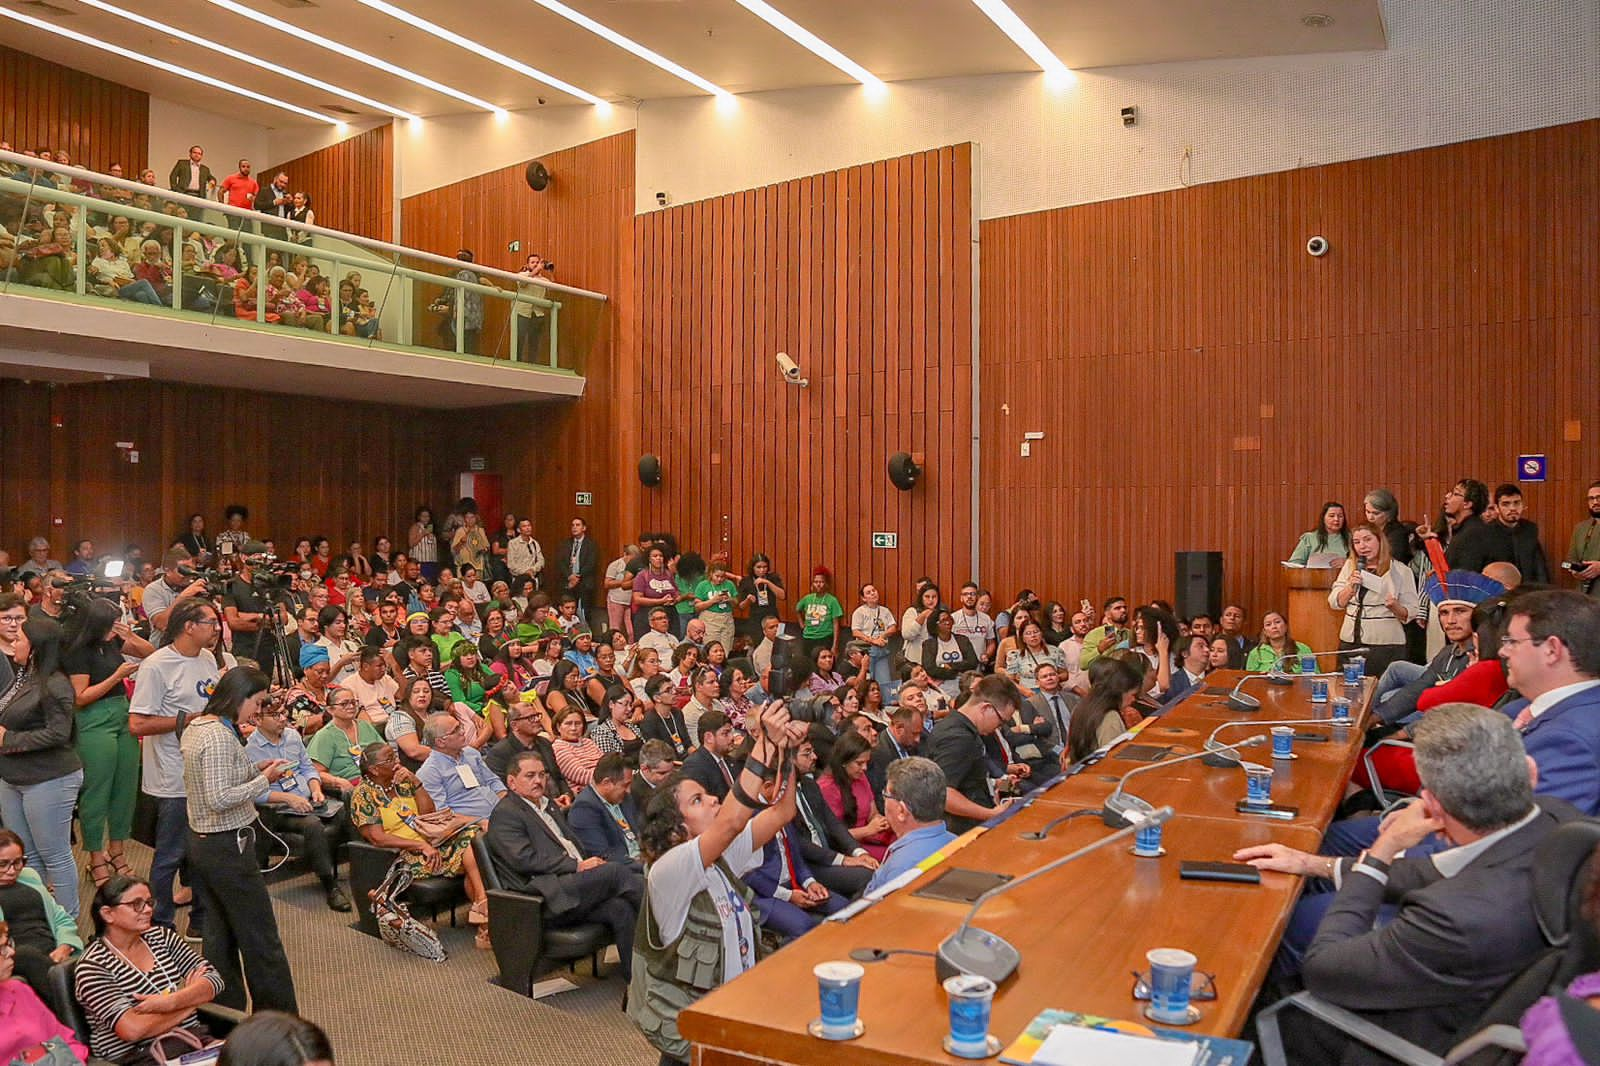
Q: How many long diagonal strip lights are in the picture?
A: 7